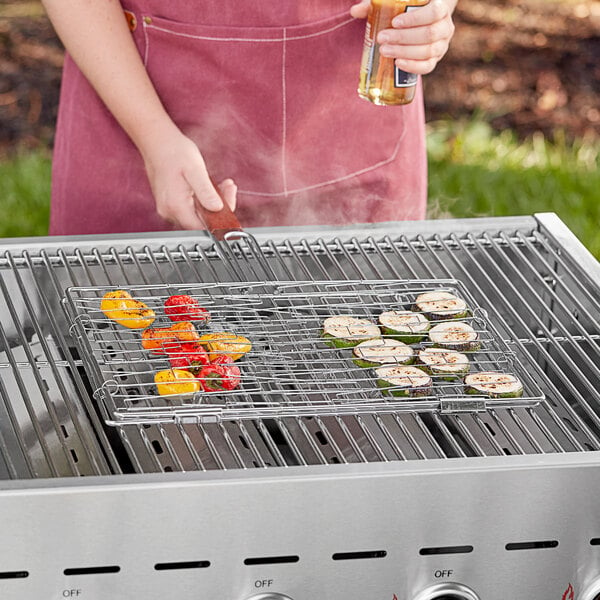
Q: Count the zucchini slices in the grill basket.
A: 8